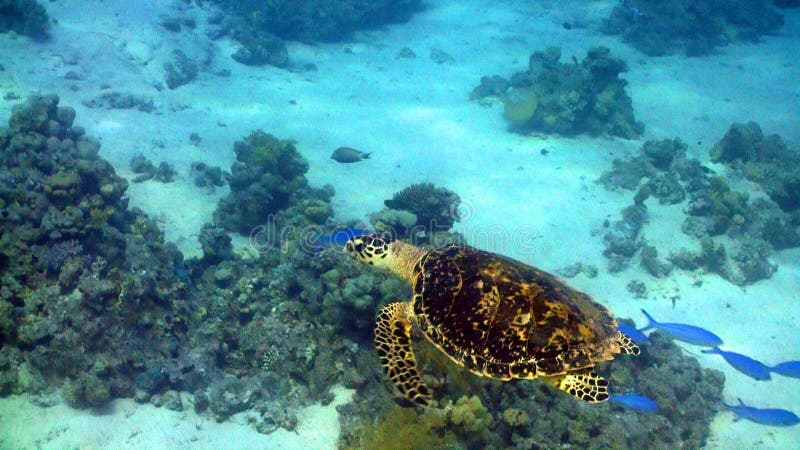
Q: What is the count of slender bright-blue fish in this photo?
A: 7